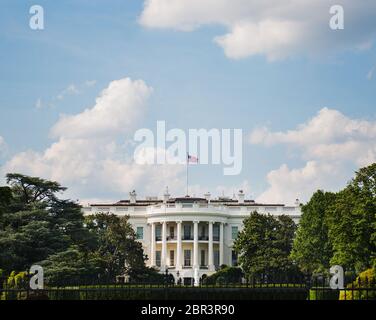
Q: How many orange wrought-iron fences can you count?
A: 0